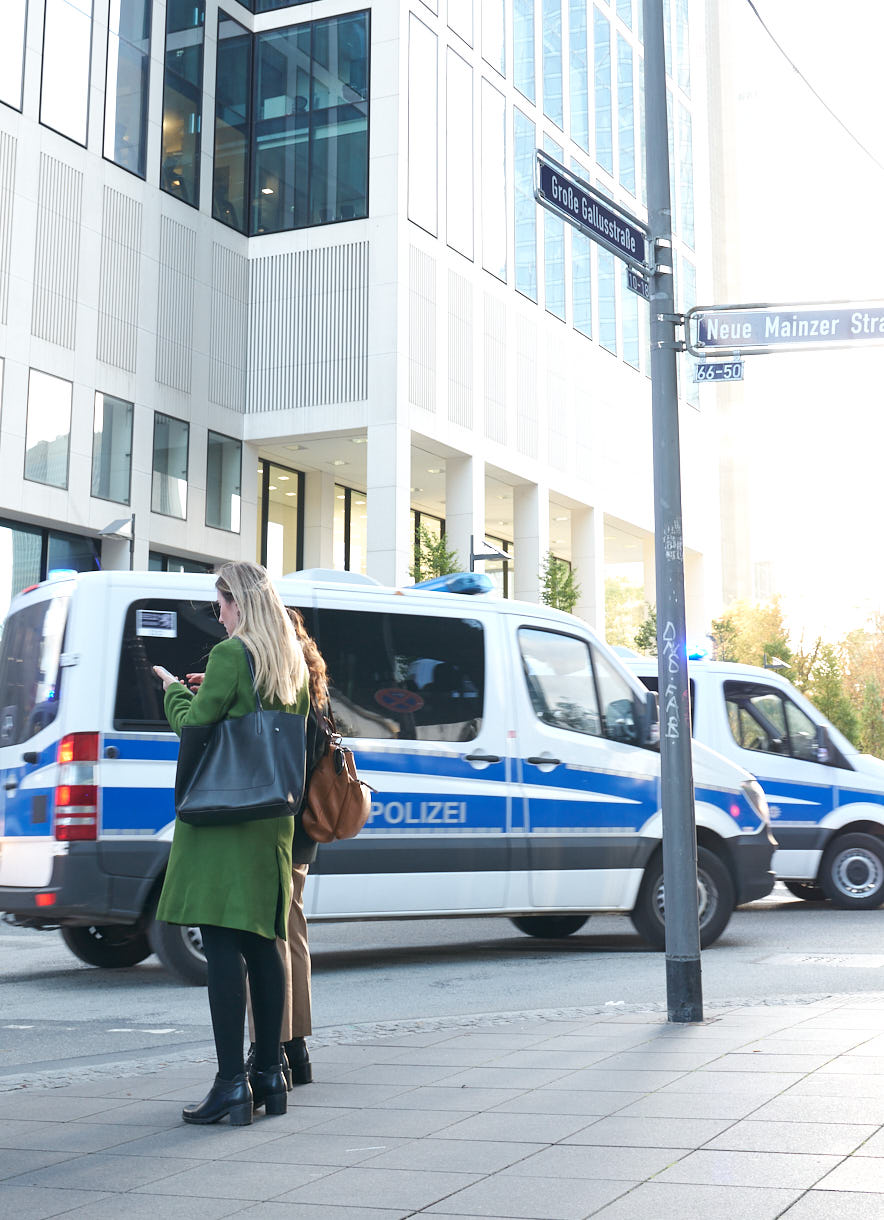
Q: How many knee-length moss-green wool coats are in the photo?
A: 1